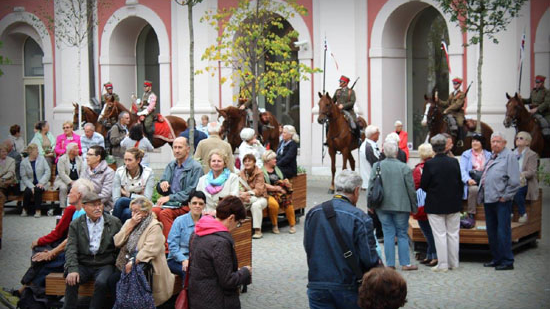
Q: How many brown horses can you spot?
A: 6